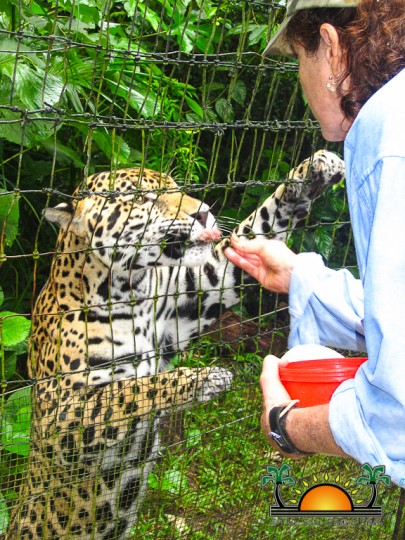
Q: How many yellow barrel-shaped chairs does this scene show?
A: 0